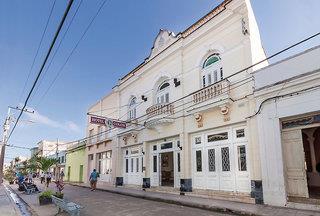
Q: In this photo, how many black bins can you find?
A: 4